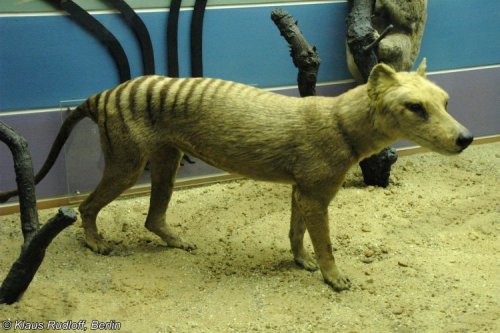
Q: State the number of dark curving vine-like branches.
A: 4